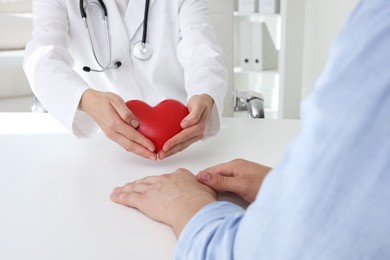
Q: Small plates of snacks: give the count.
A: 0